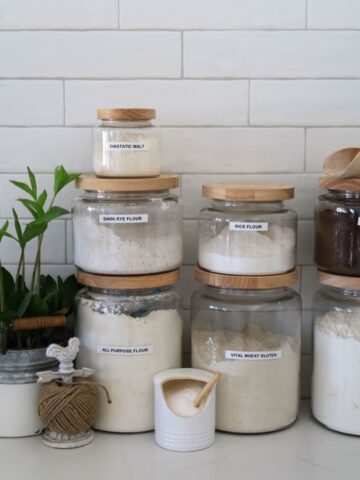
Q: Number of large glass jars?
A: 3